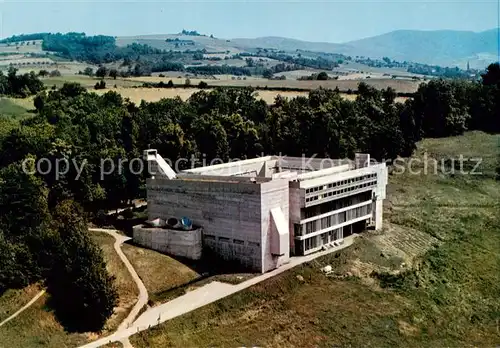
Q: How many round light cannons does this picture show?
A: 3